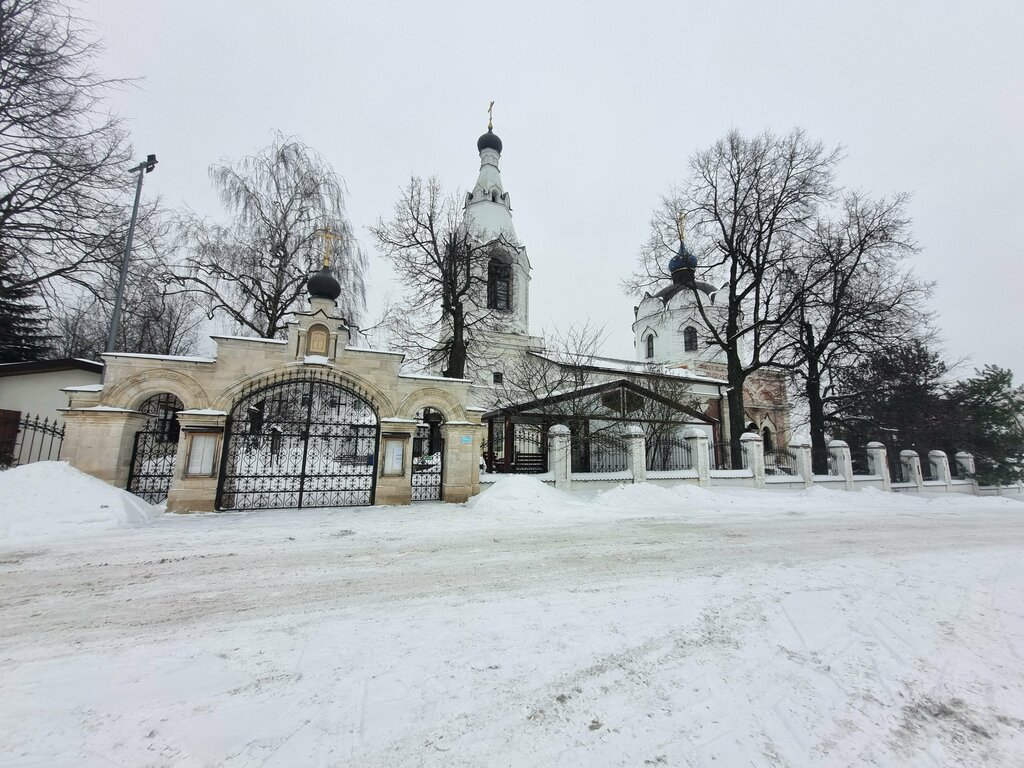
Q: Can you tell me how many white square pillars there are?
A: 10